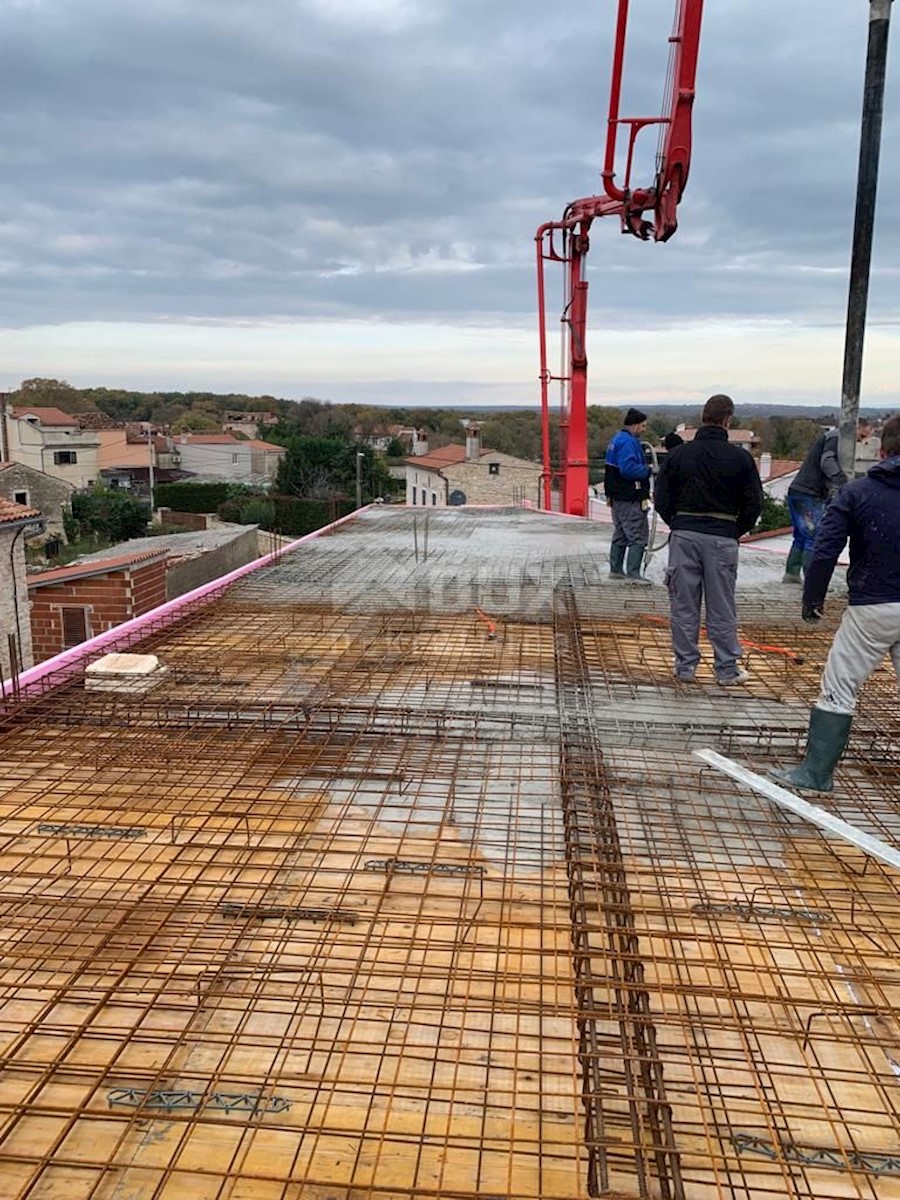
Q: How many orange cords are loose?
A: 2